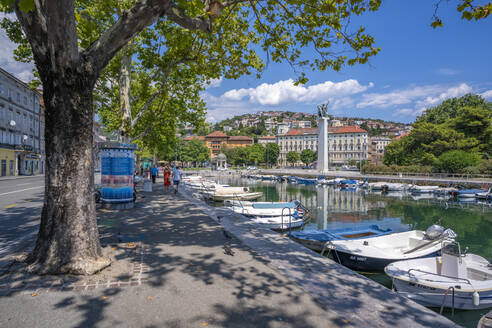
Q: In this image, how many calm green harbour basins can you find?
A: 1